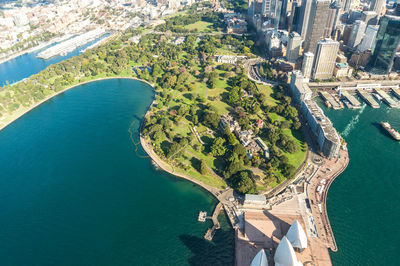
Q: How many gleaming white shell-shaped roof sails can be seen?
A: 3